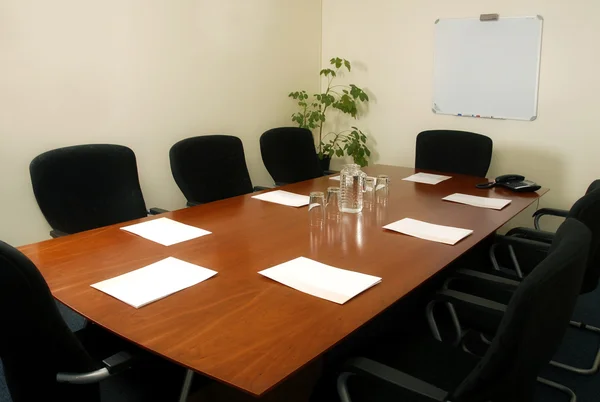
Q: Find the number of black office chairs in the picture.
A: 8